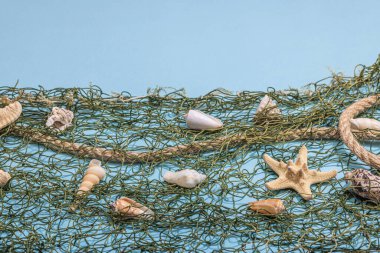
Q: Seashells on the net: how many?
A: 11